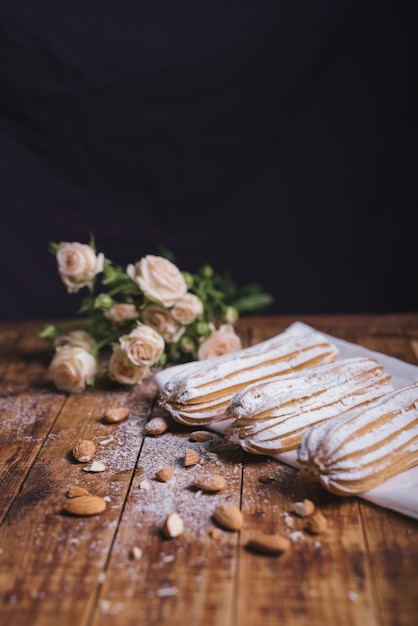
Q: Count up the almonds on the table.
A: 14